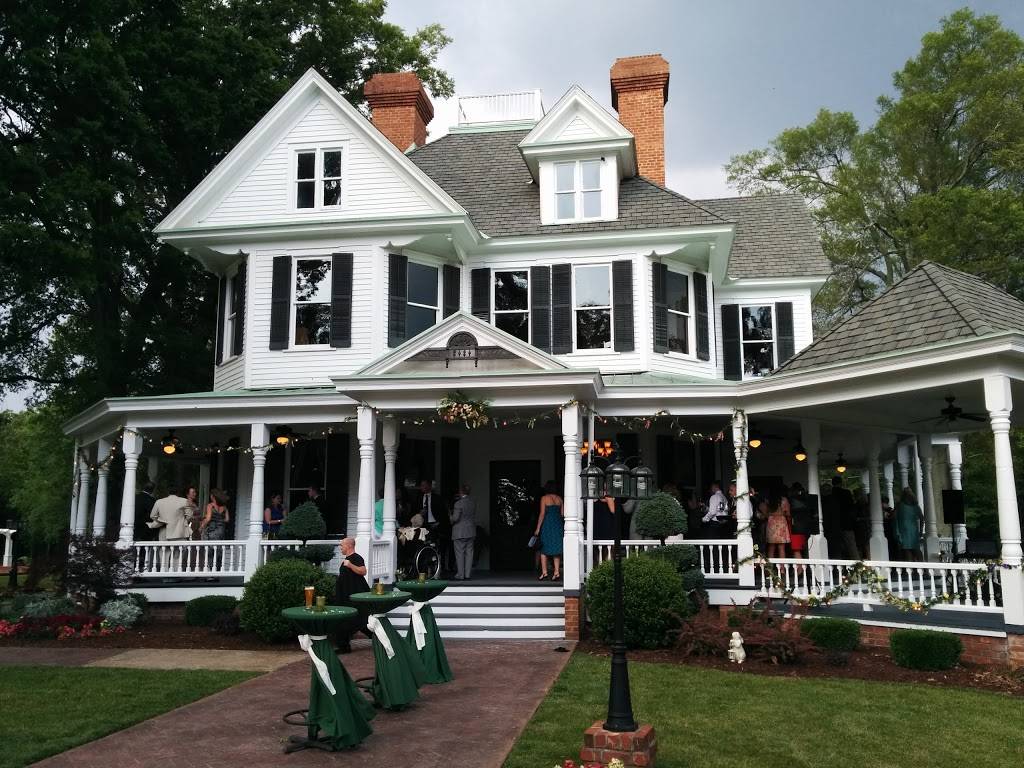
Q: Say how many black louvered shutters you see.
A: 14